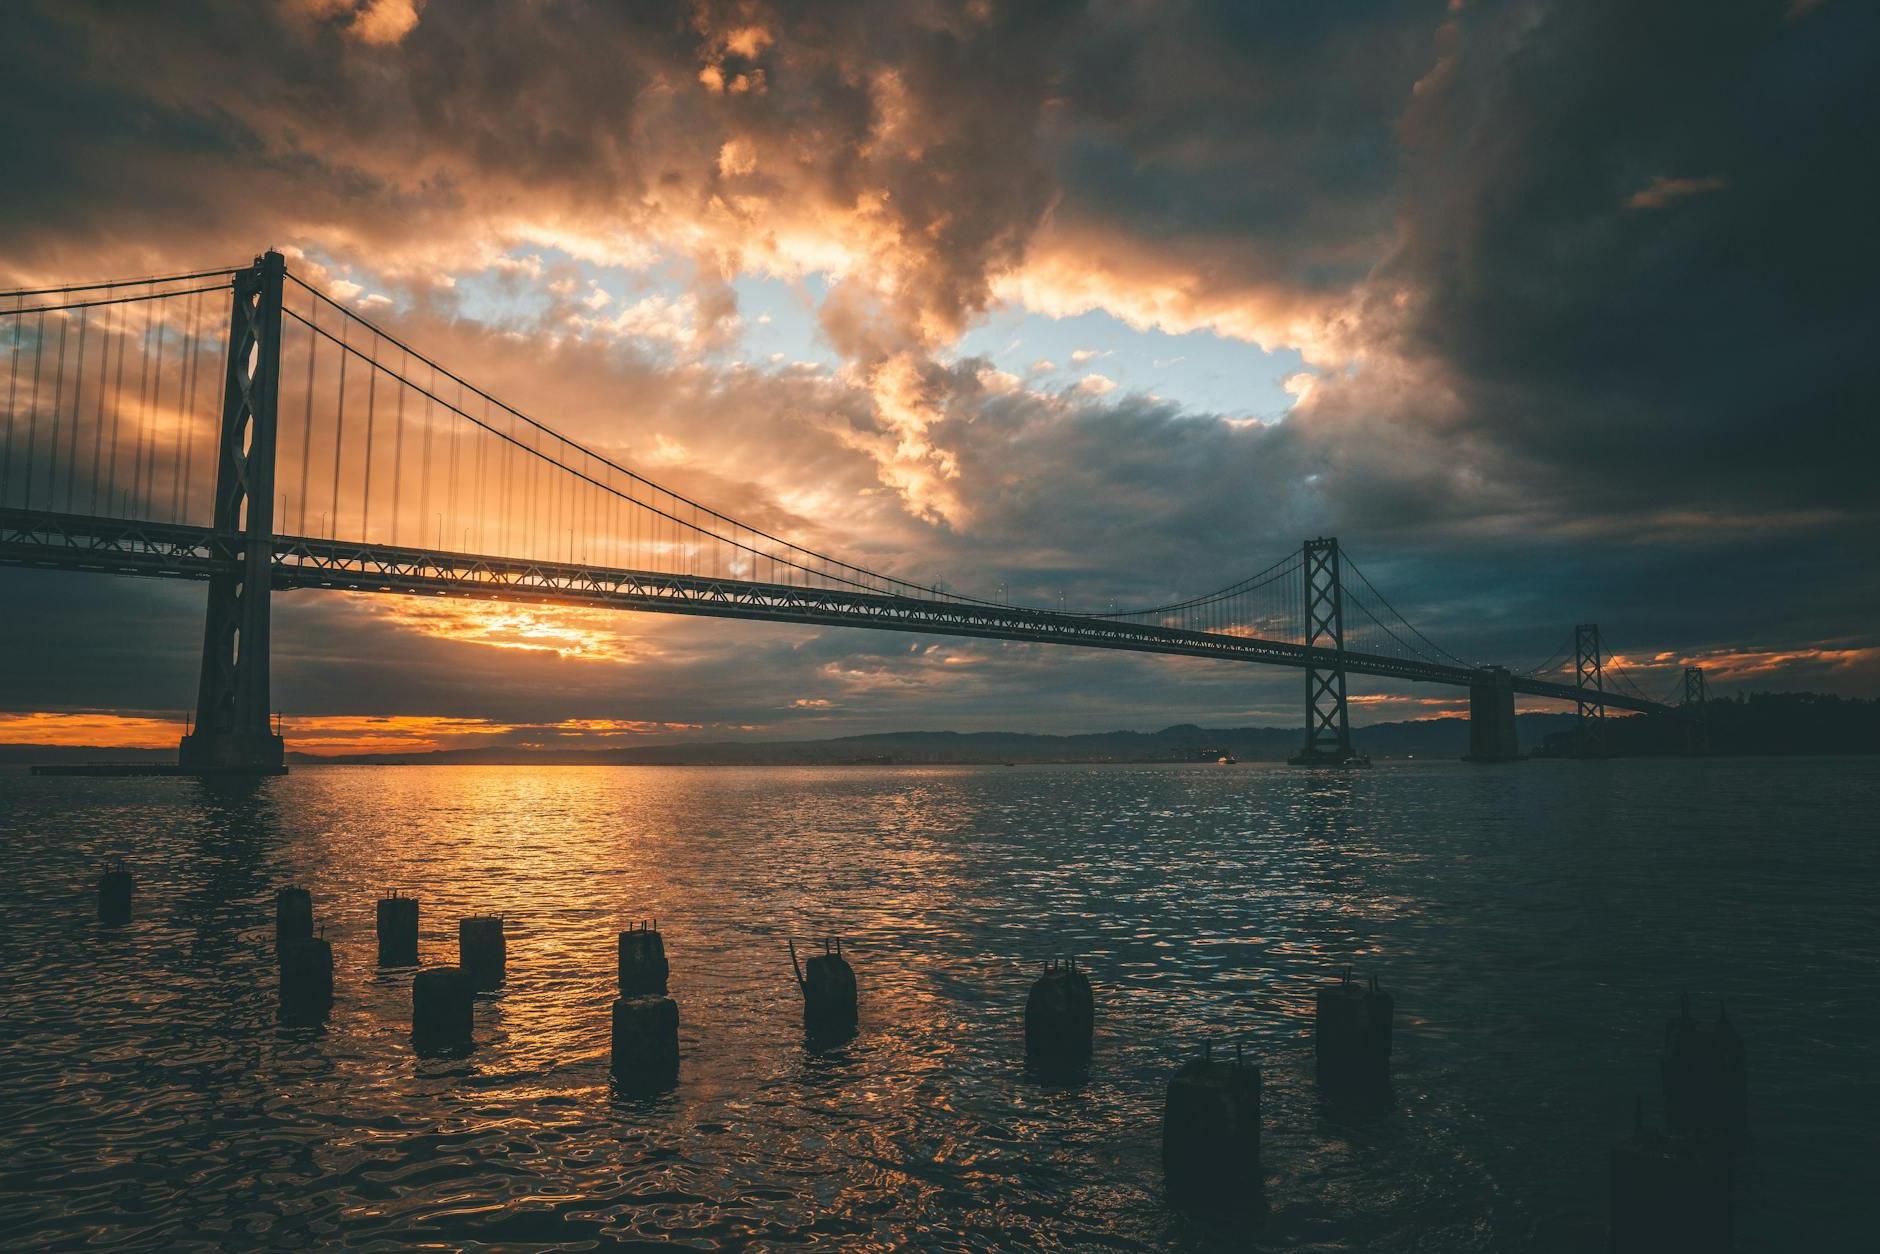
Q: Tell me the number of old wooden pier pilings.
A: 14